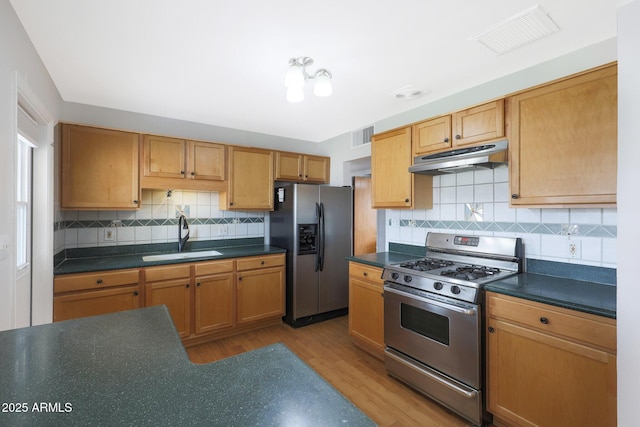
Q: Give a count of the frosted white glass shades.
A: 3